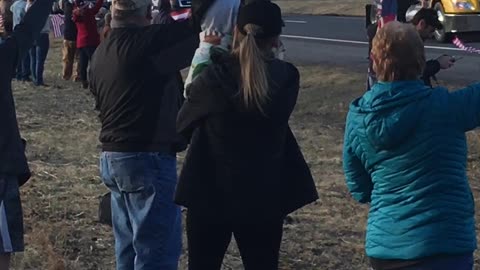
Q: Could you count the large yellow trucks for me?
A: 1